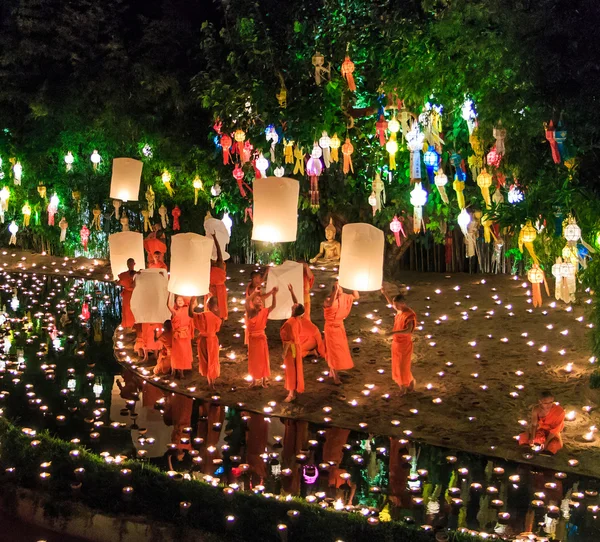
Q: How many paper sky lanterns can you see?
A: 8